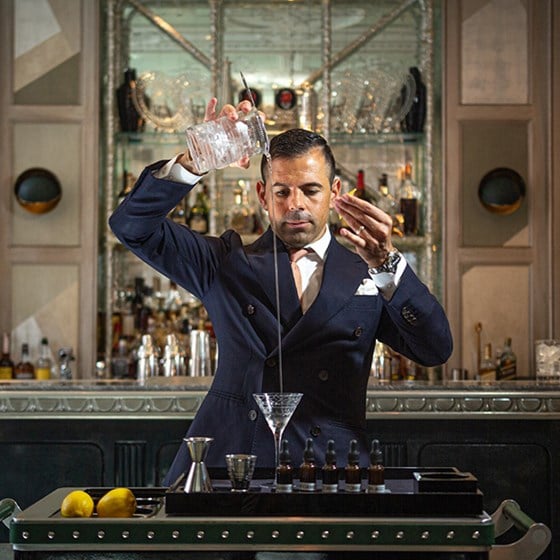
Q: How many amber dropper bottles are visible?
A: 5